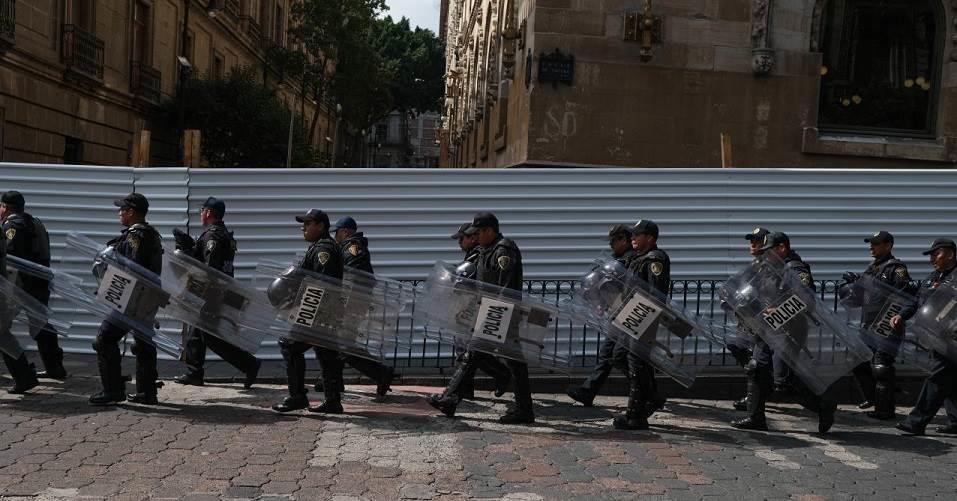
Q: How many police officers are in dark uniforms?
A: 13